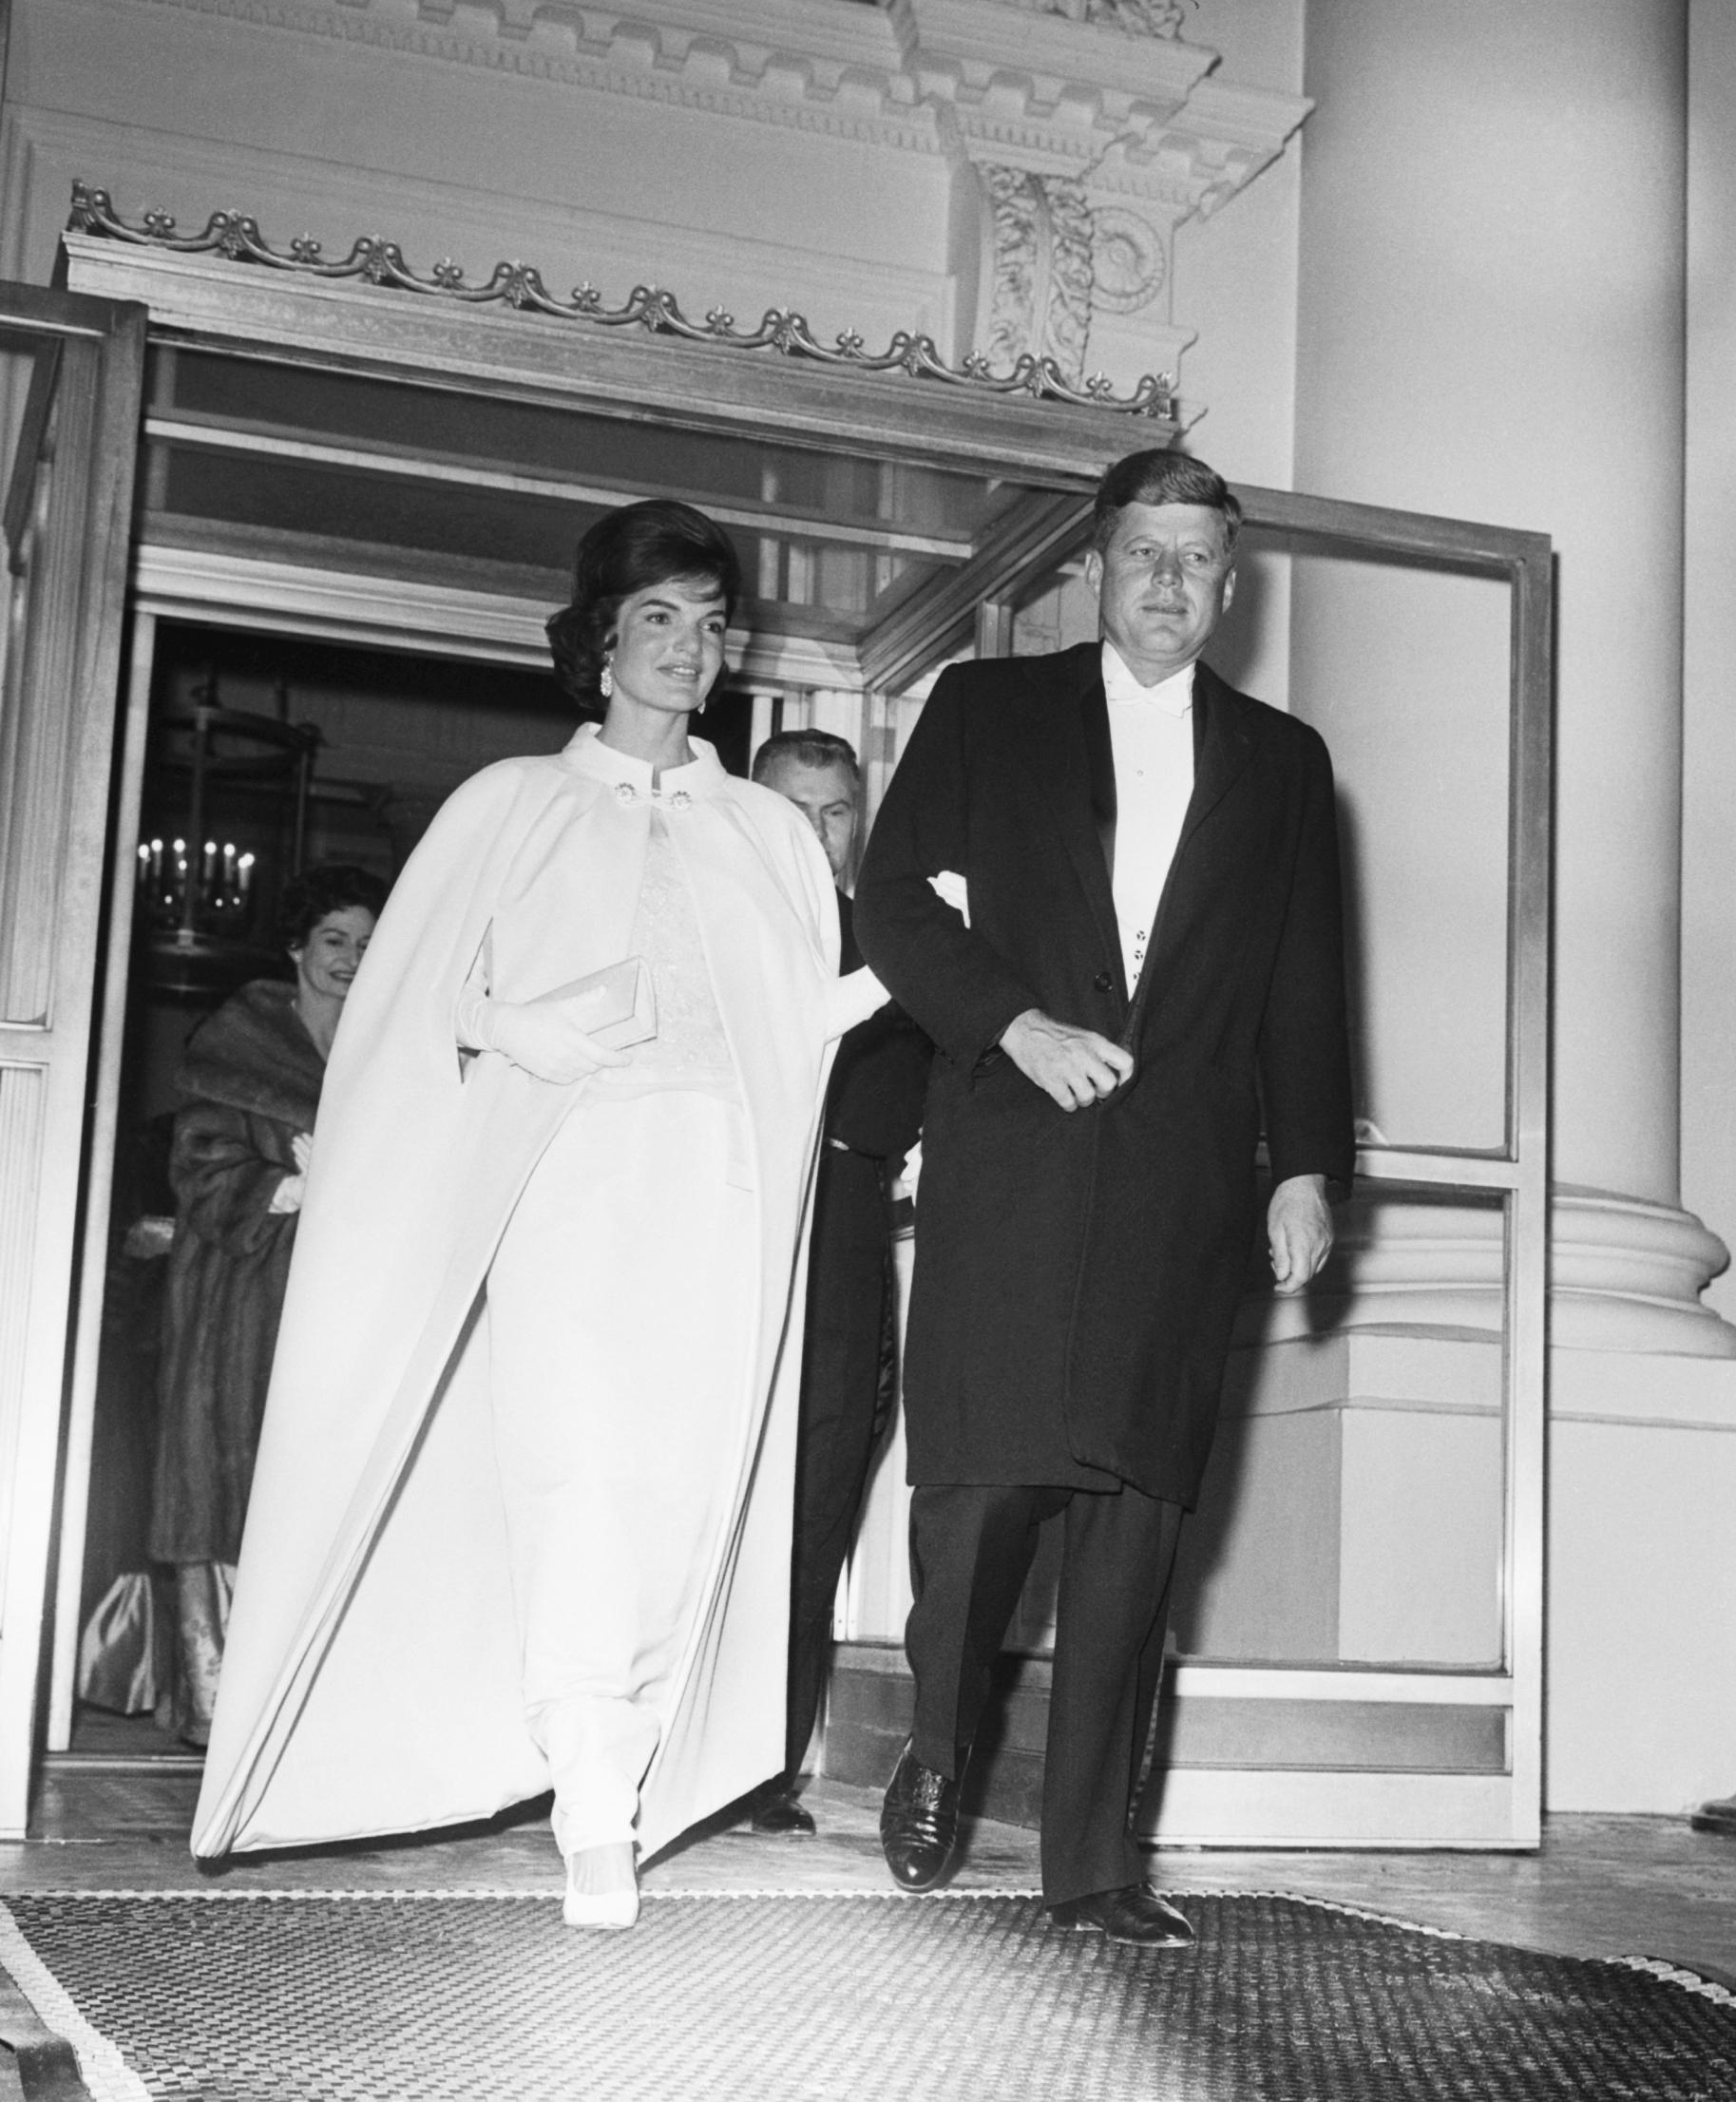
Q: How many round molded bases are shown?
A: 1